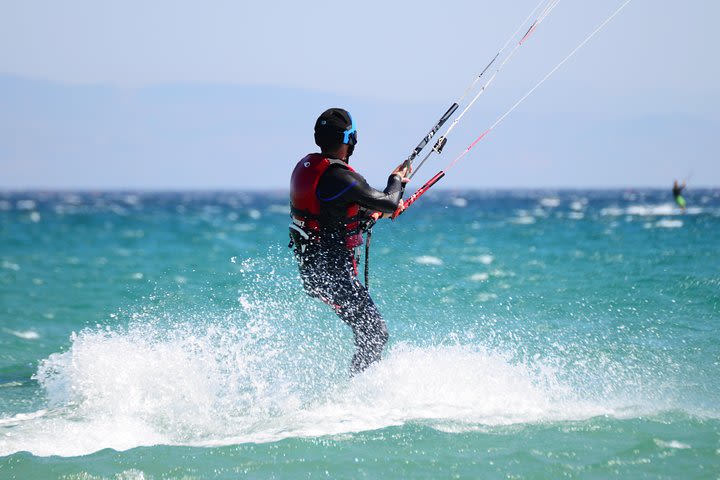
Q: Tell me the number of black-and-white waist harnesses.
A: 1